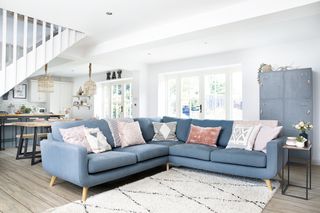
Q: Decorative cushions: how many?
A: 7